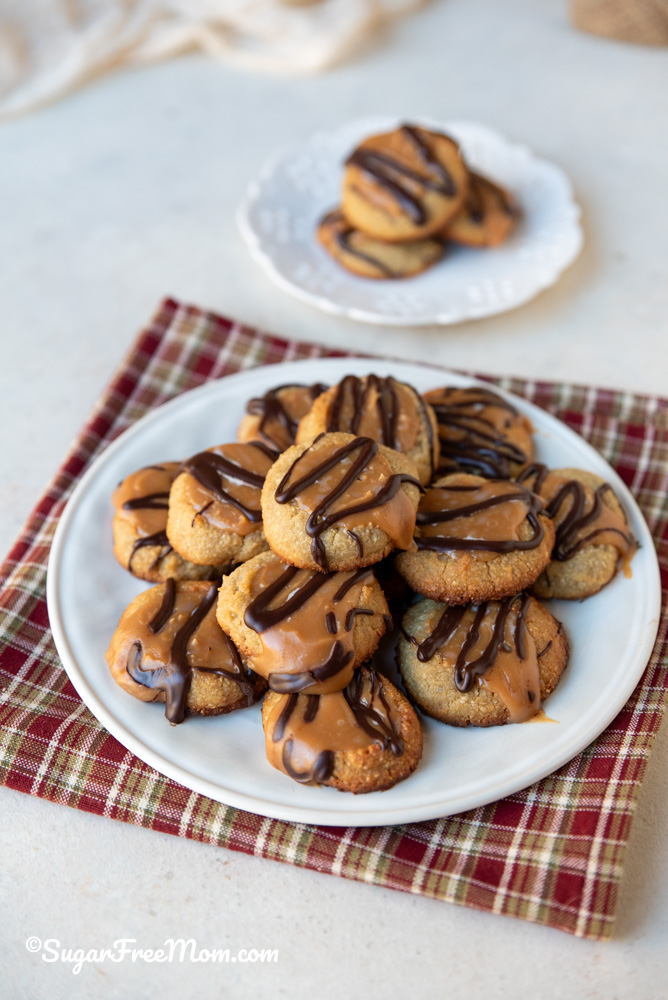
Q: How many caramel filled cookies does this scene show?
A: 15